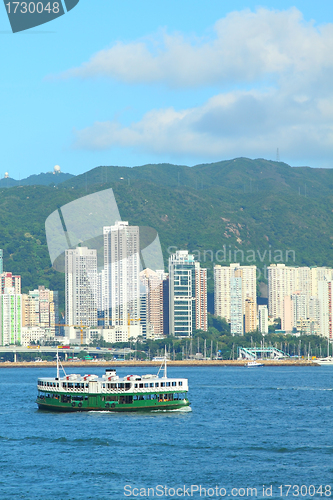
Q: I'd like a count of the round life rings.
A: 4